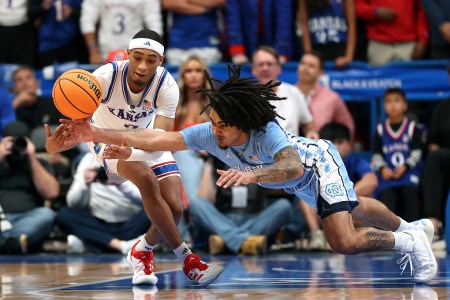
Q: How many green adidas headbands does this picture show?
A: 0